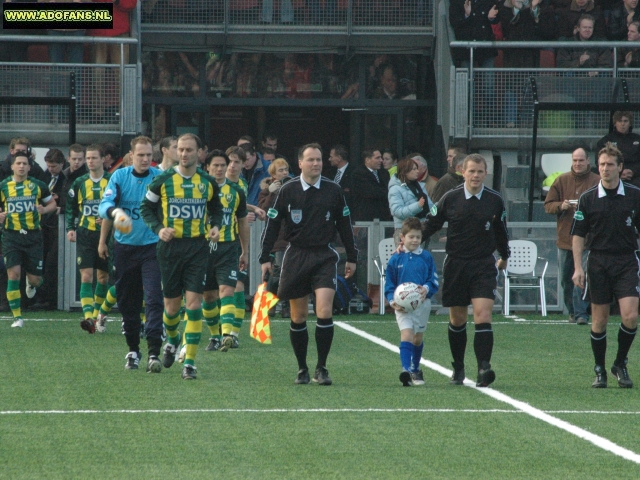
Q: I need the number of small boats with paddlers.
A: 0